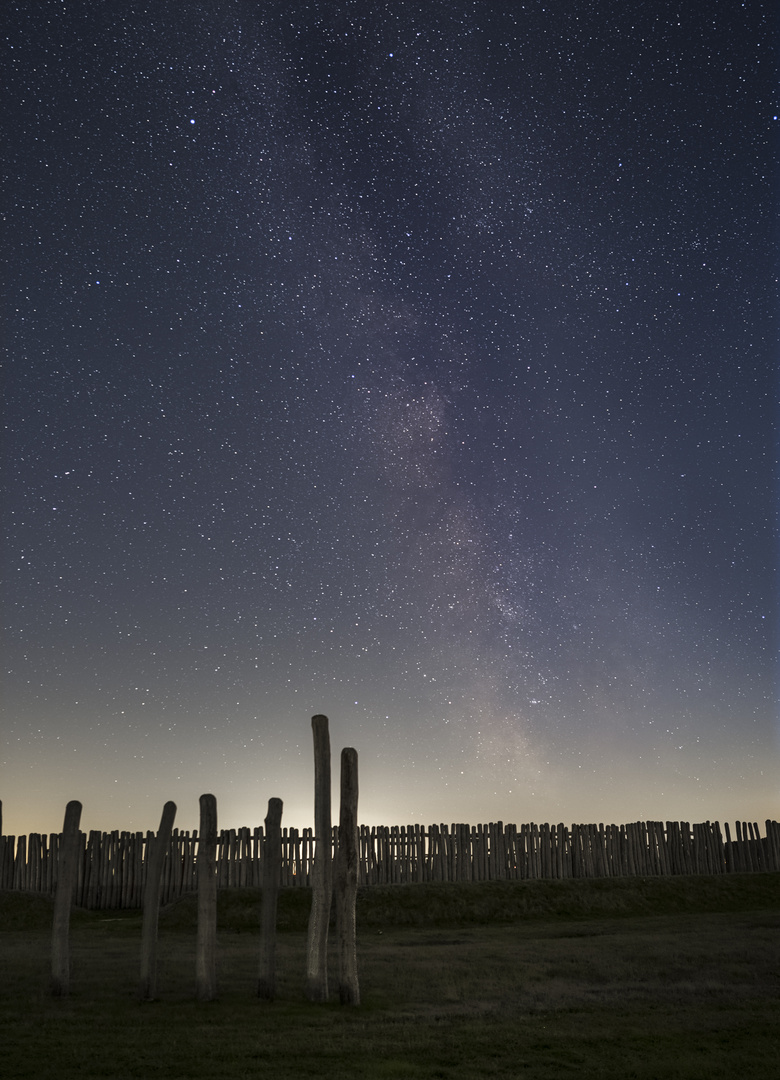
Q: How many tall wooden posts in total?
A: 6